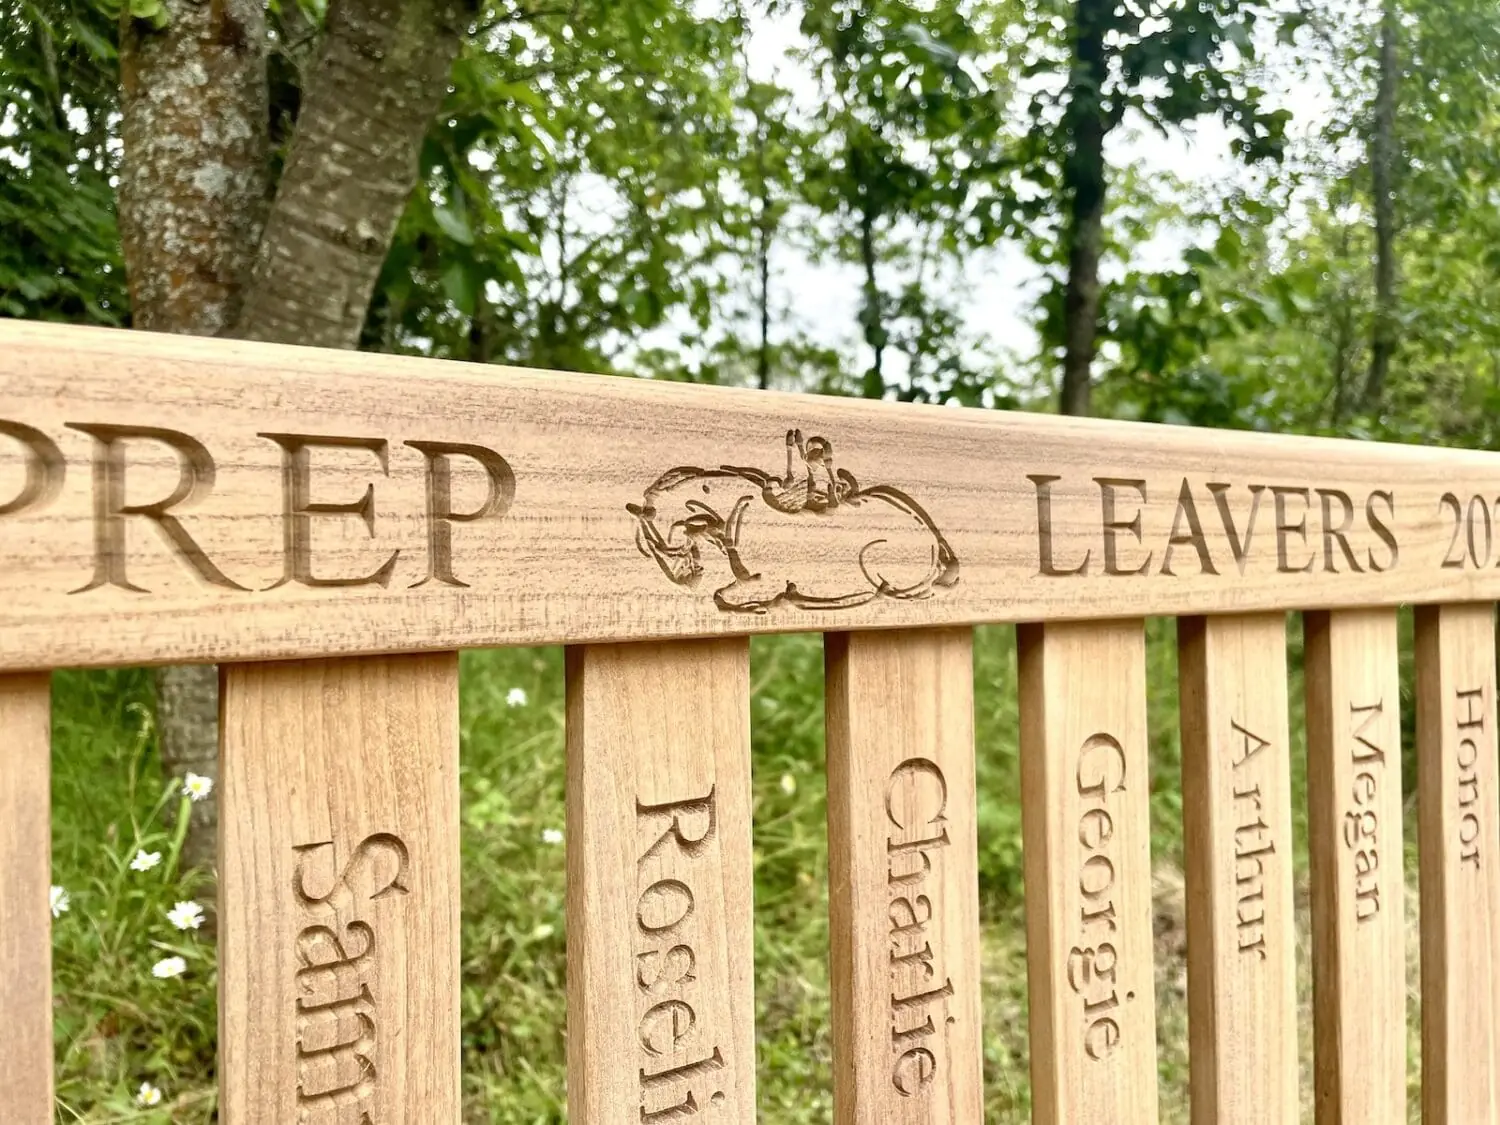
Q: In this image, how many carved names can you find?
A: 7